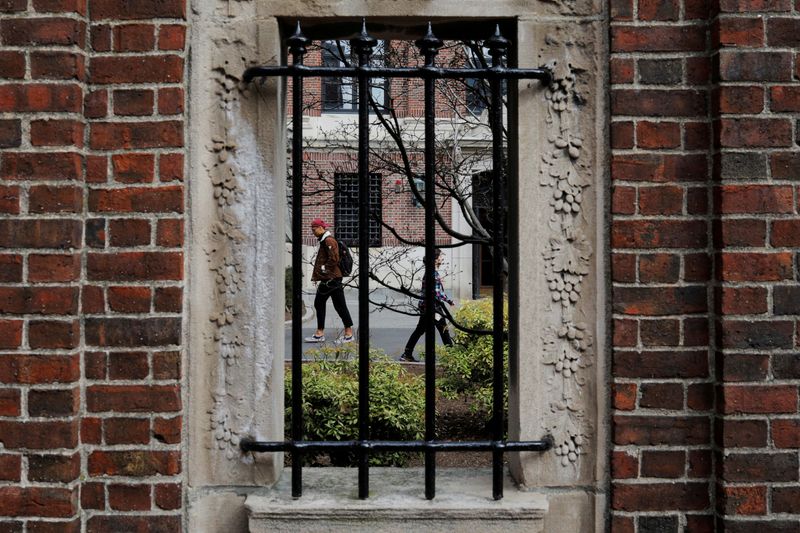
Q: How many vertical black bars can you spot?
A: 4